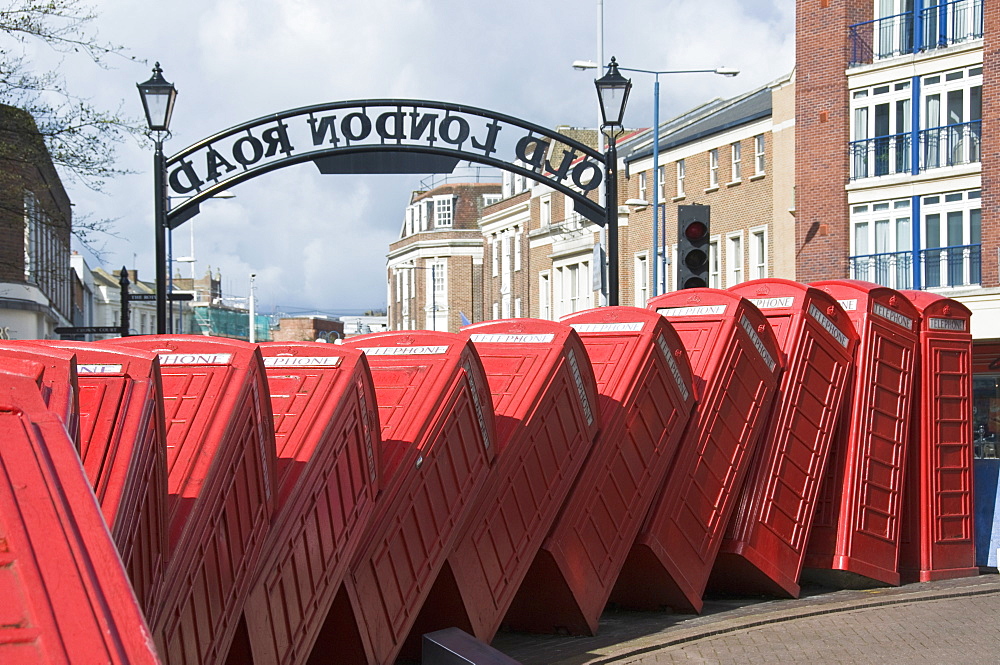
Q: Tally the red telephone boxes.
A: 12